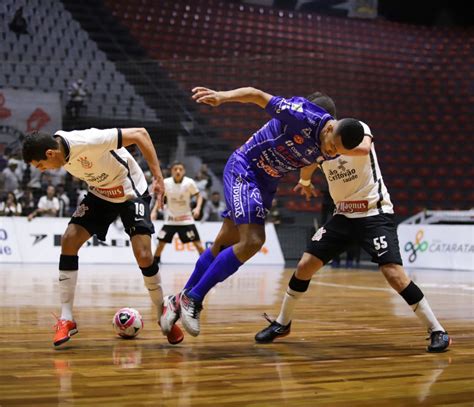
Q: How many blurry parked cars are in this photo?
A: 0